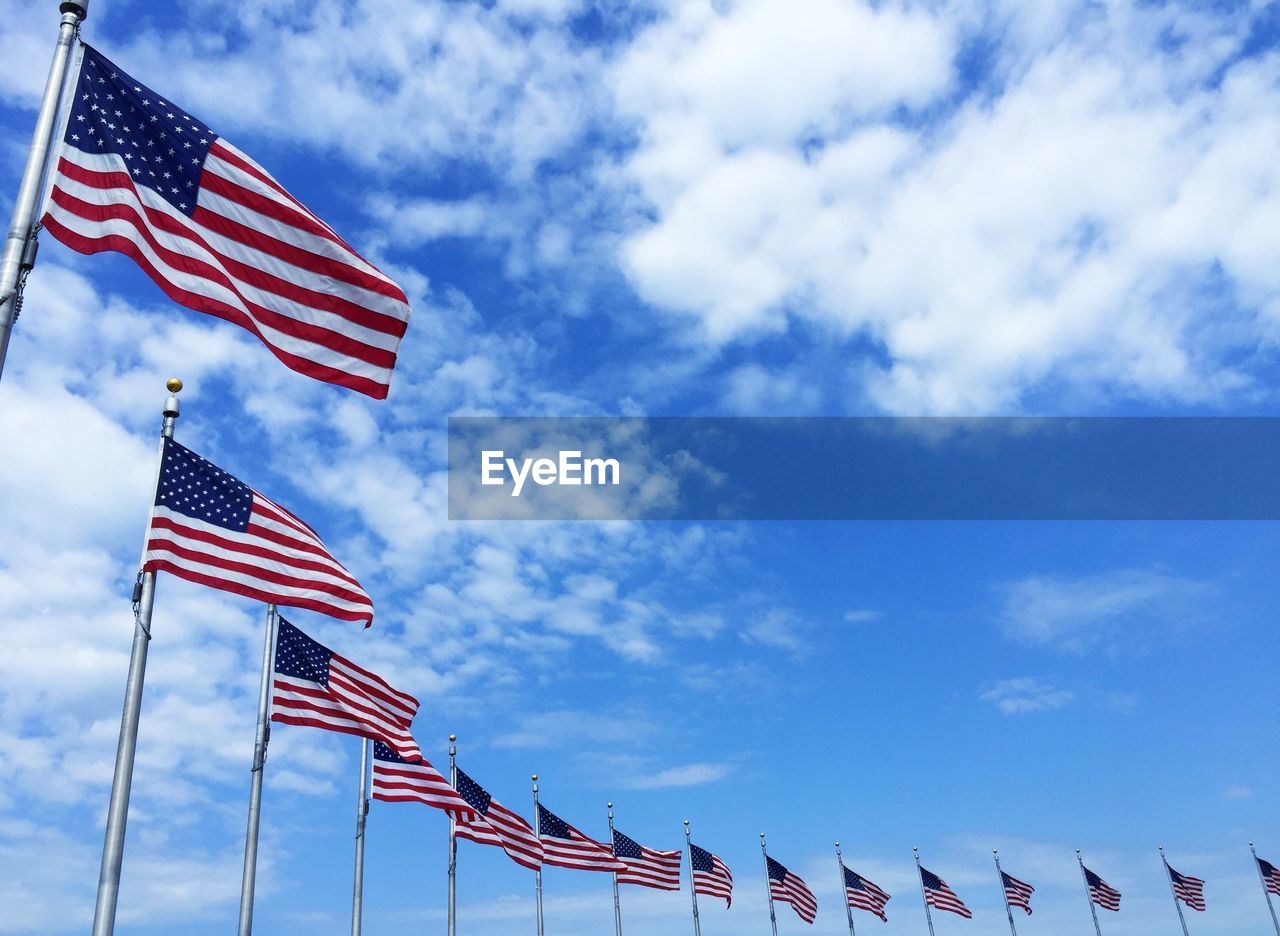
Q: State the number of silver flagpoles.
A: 15